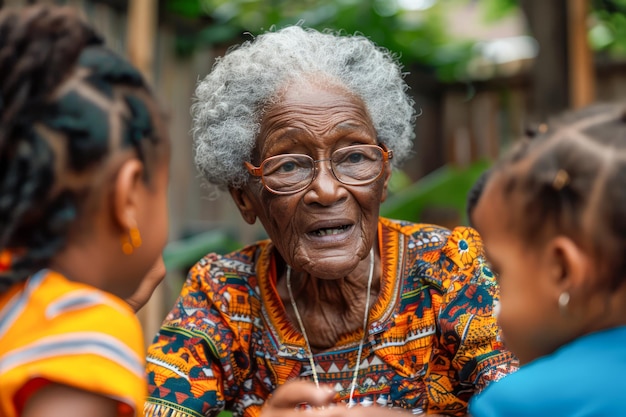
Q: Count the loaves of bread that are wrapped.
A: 0